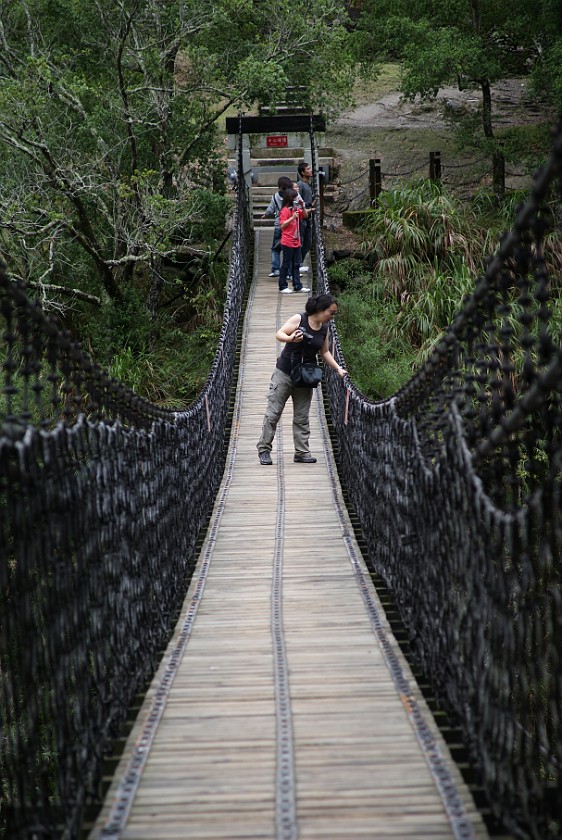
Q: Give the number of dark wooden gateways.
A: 1